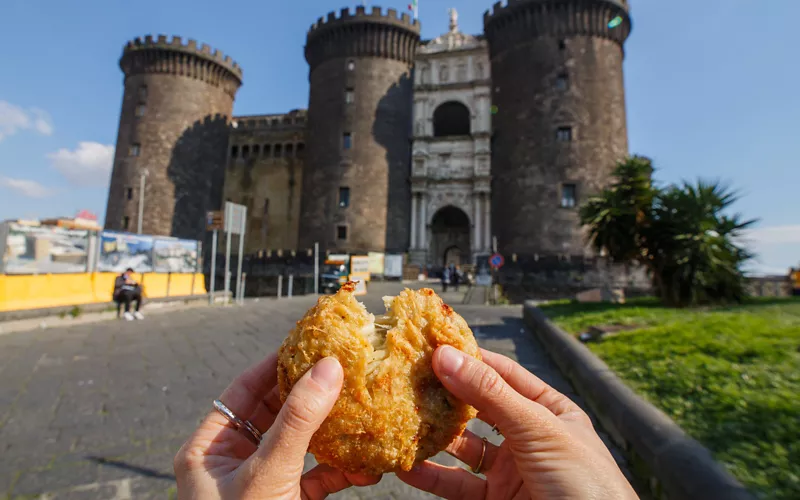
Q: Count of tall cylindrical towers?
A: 3